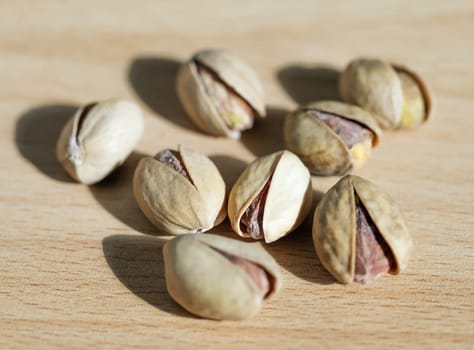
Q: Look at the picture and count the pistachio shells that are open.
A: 8